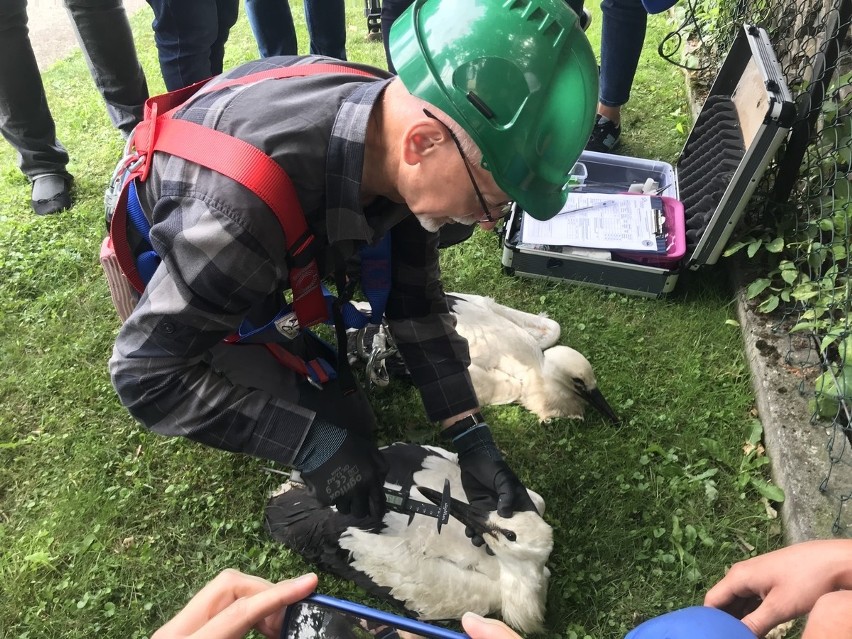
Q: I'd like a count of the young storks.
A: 2